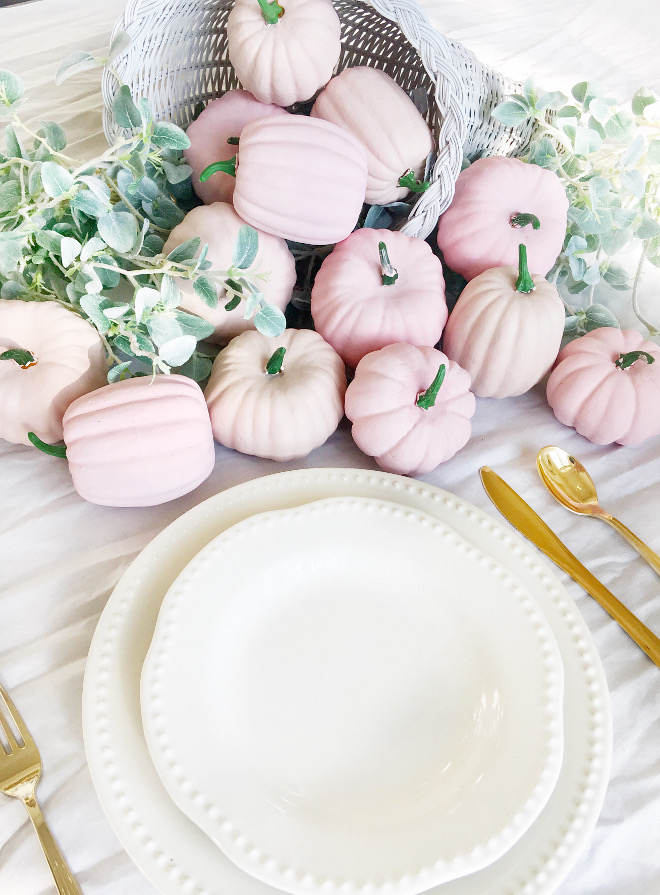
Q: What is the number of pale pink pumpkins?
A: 13